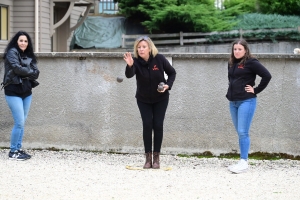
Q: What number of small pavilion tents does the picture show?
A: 0